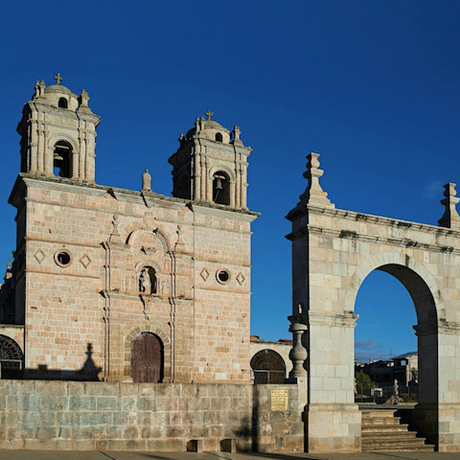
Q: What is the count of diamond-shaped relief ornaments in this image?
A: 4